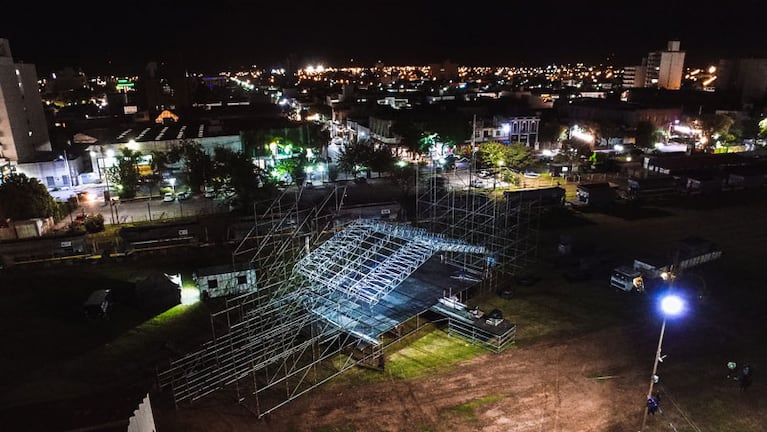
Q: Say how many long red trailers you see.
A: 0